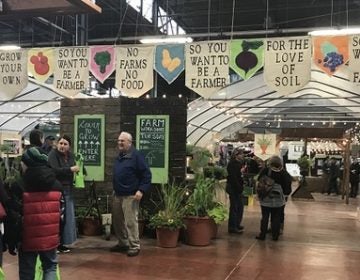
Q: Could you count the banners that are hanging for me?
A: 12